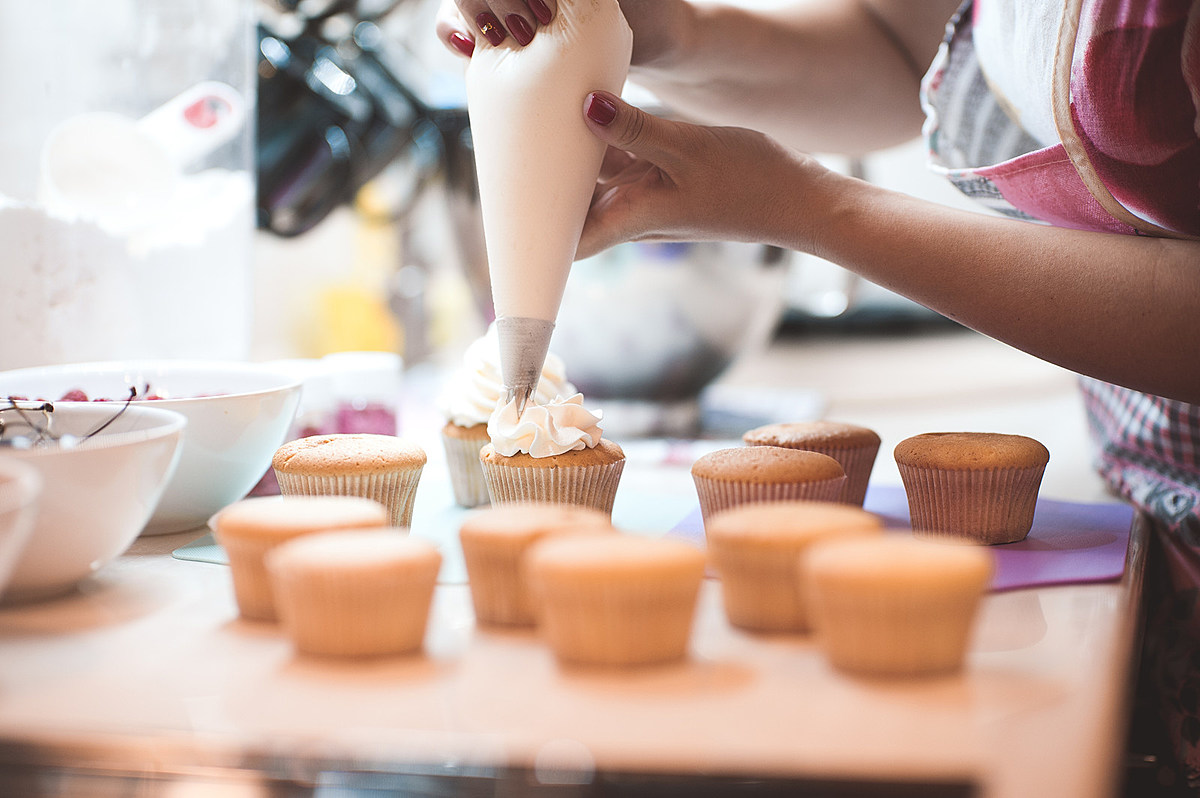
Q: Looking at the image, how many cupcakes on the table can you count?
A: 12